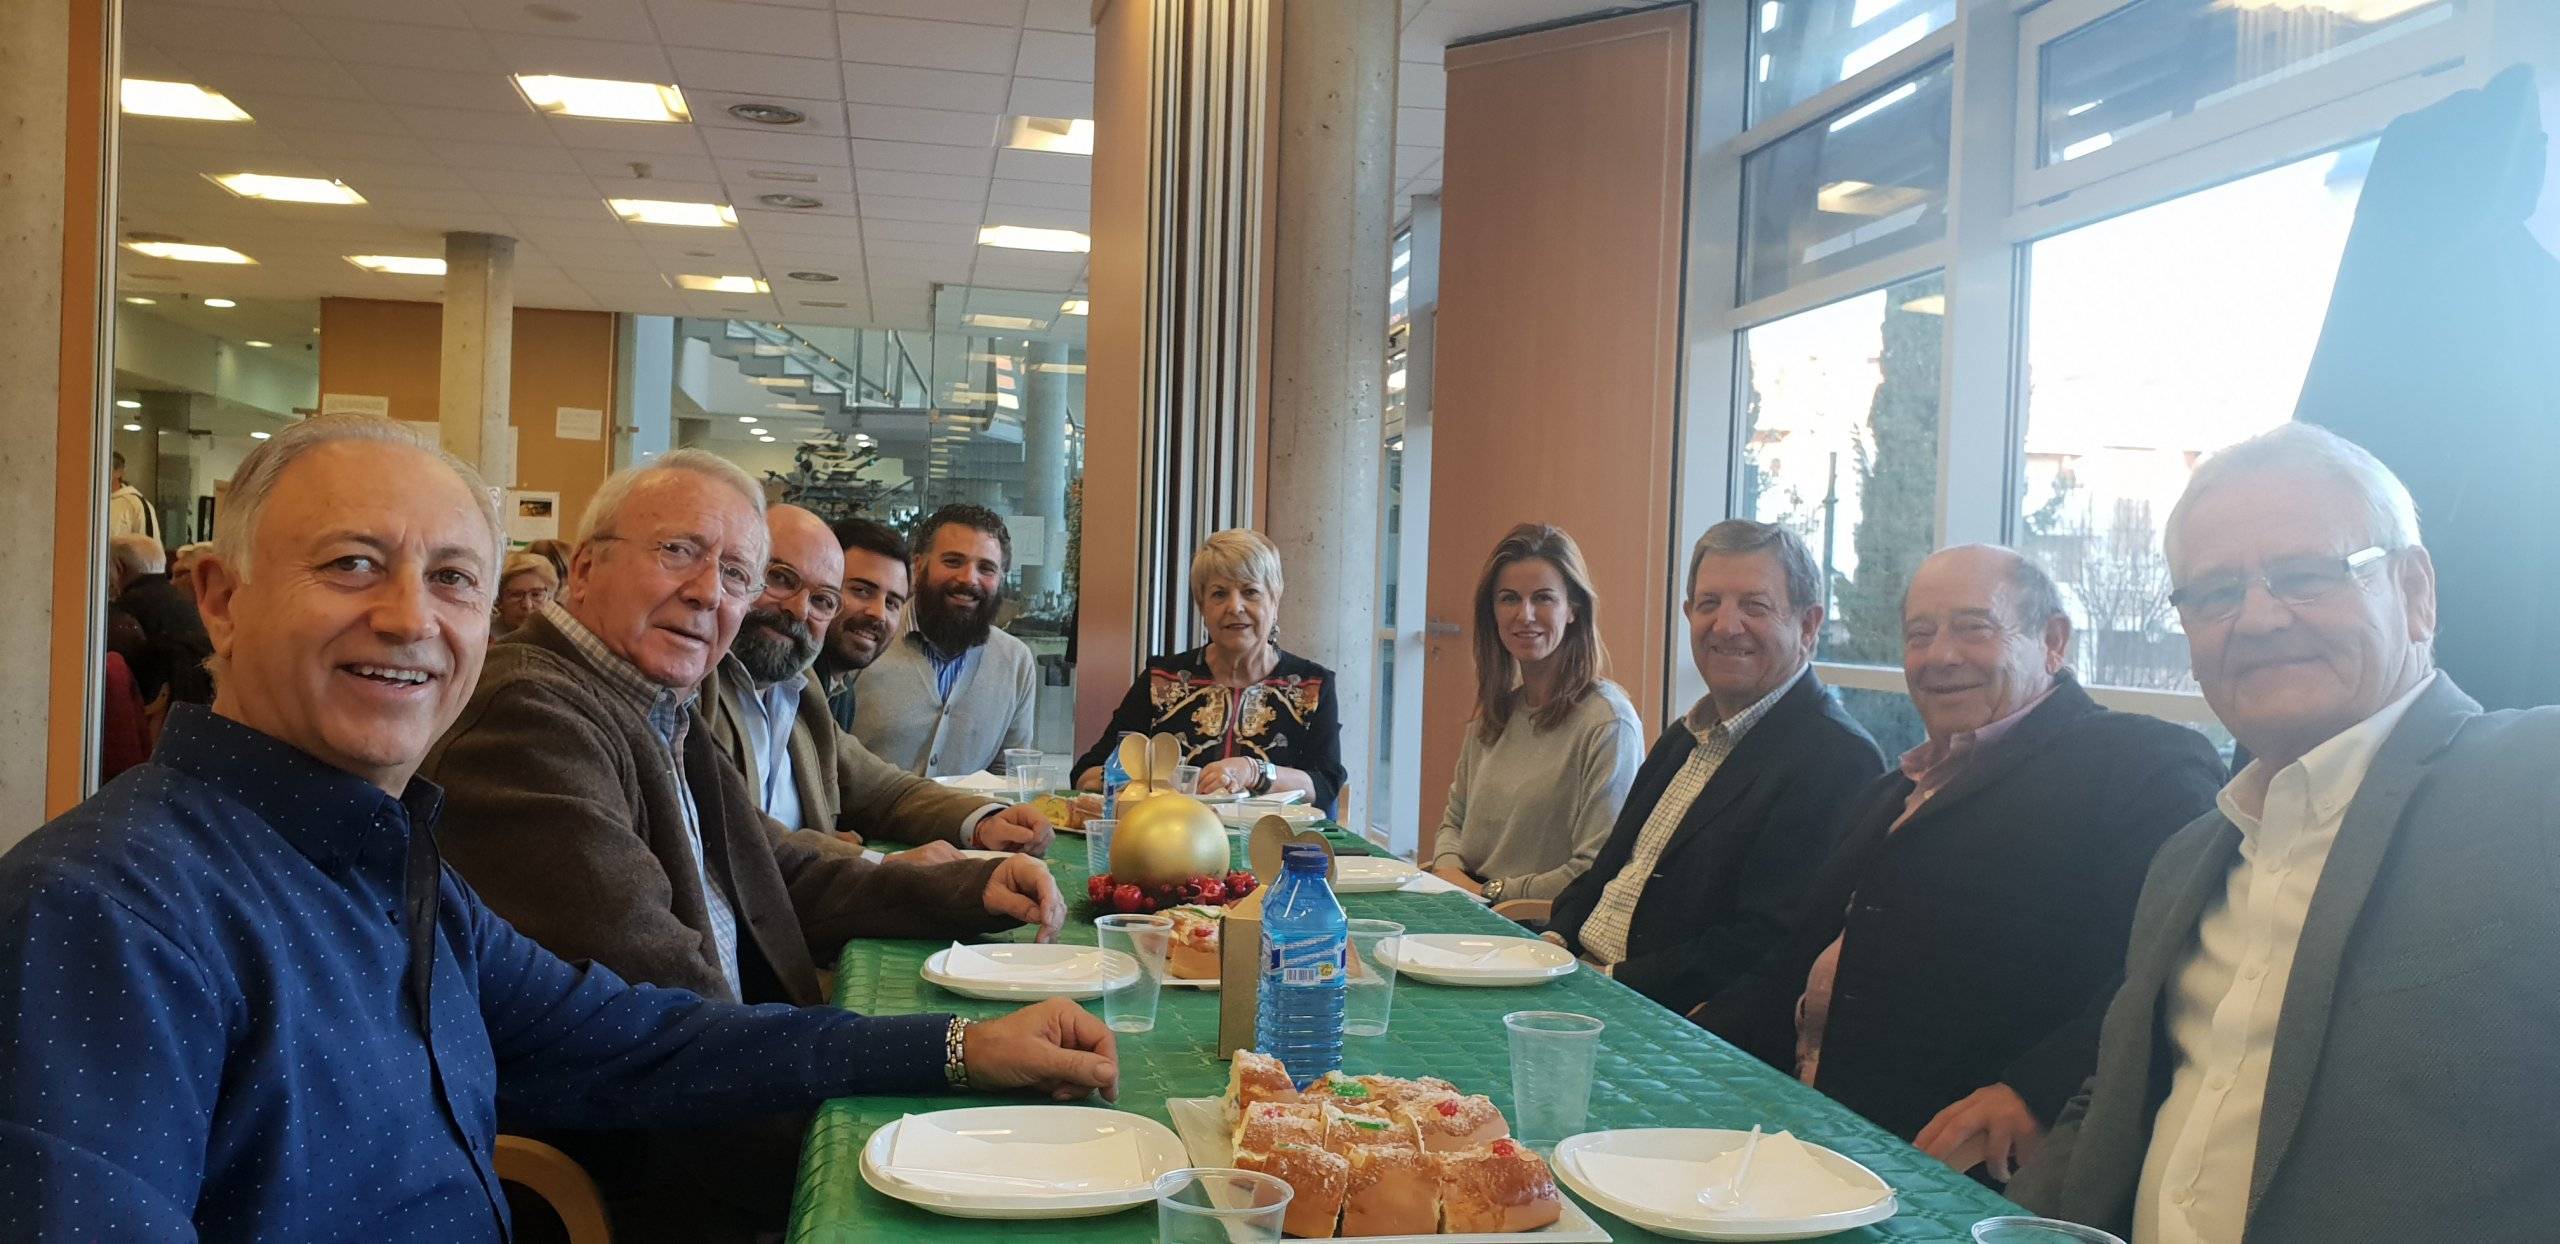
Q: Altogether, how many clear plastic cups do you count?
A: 10